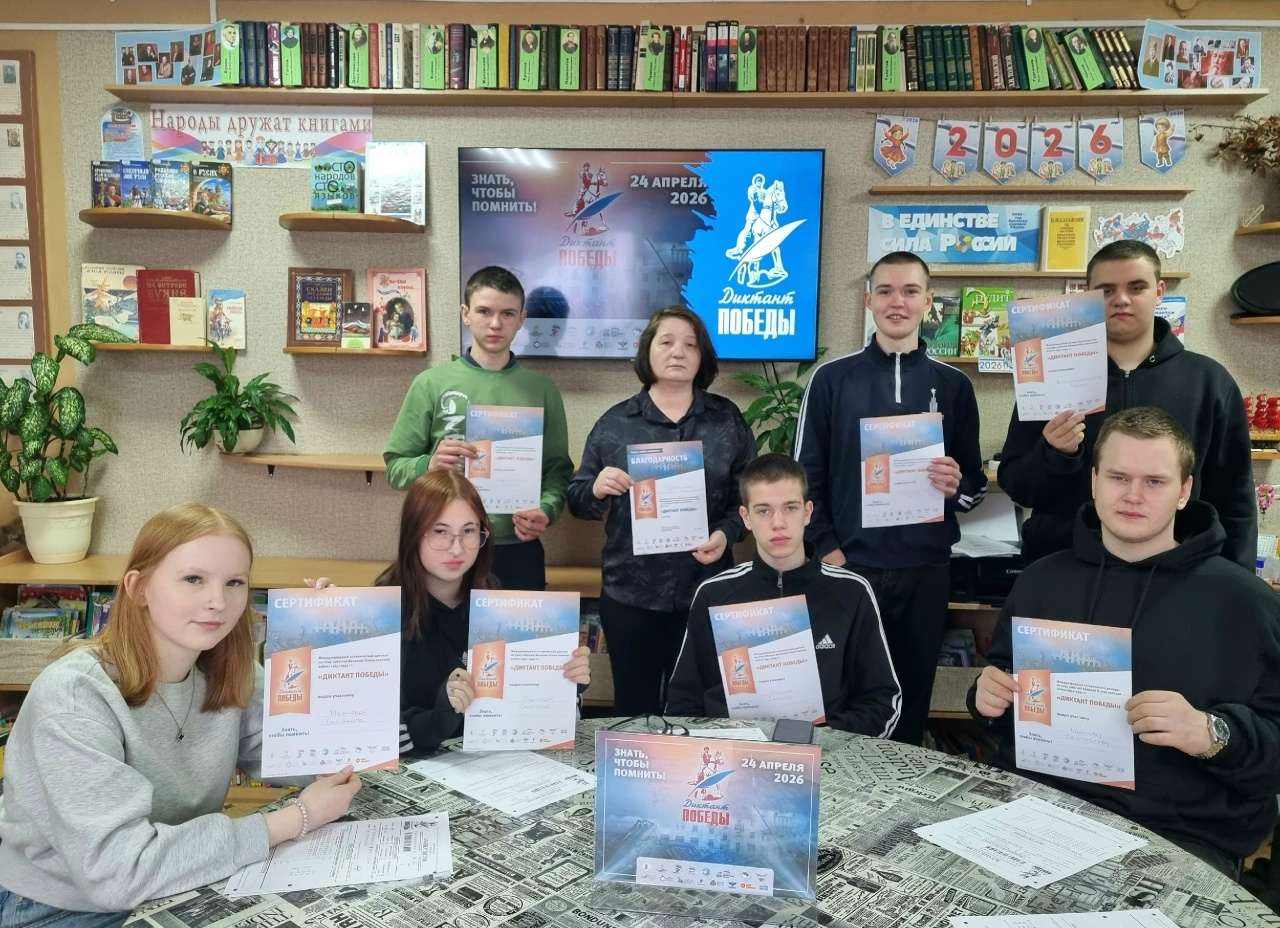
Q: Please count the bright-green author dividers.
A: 12